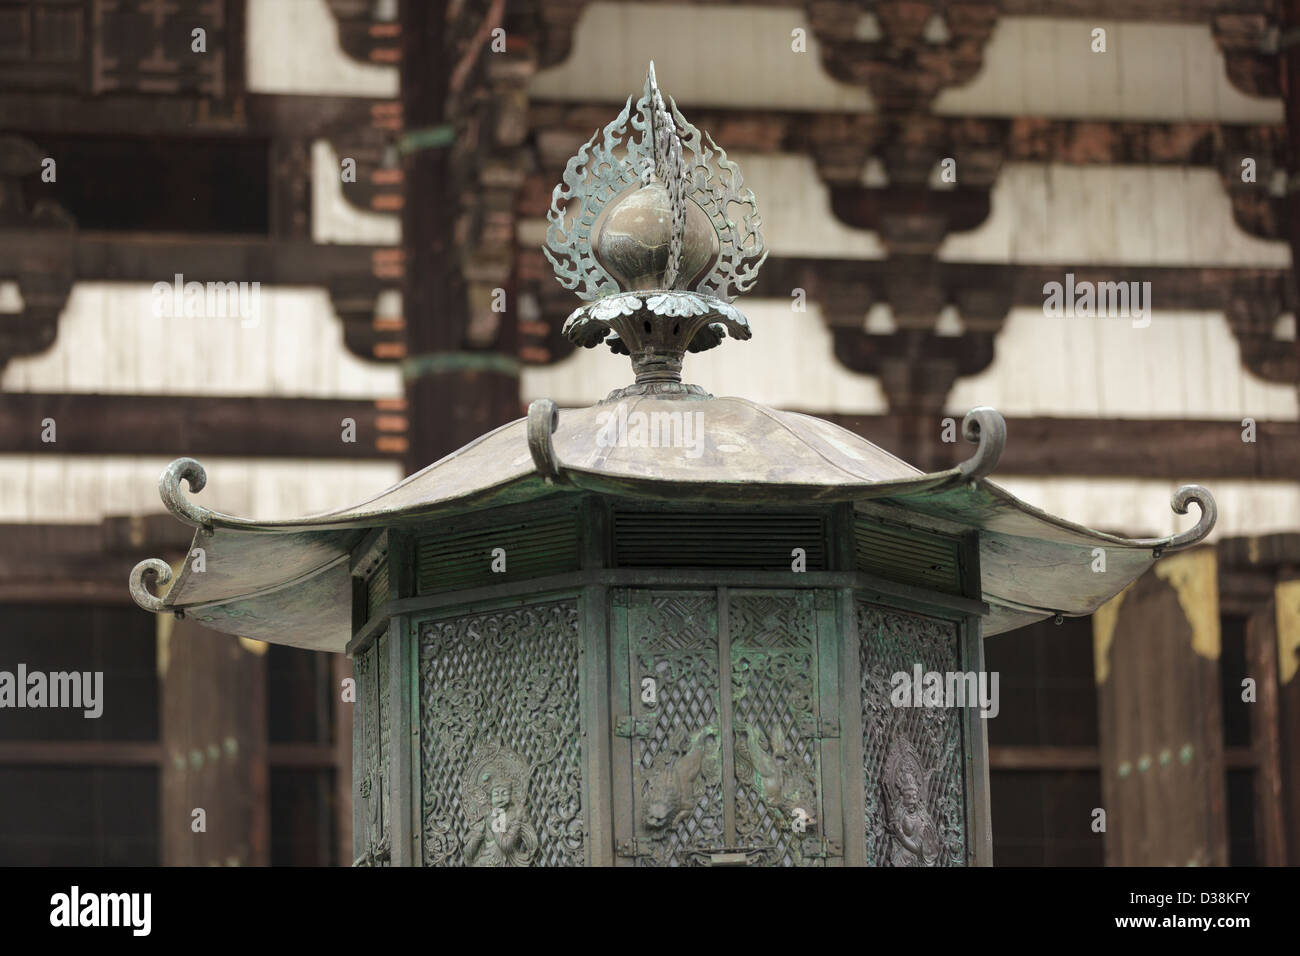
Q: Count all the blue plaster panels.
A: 0